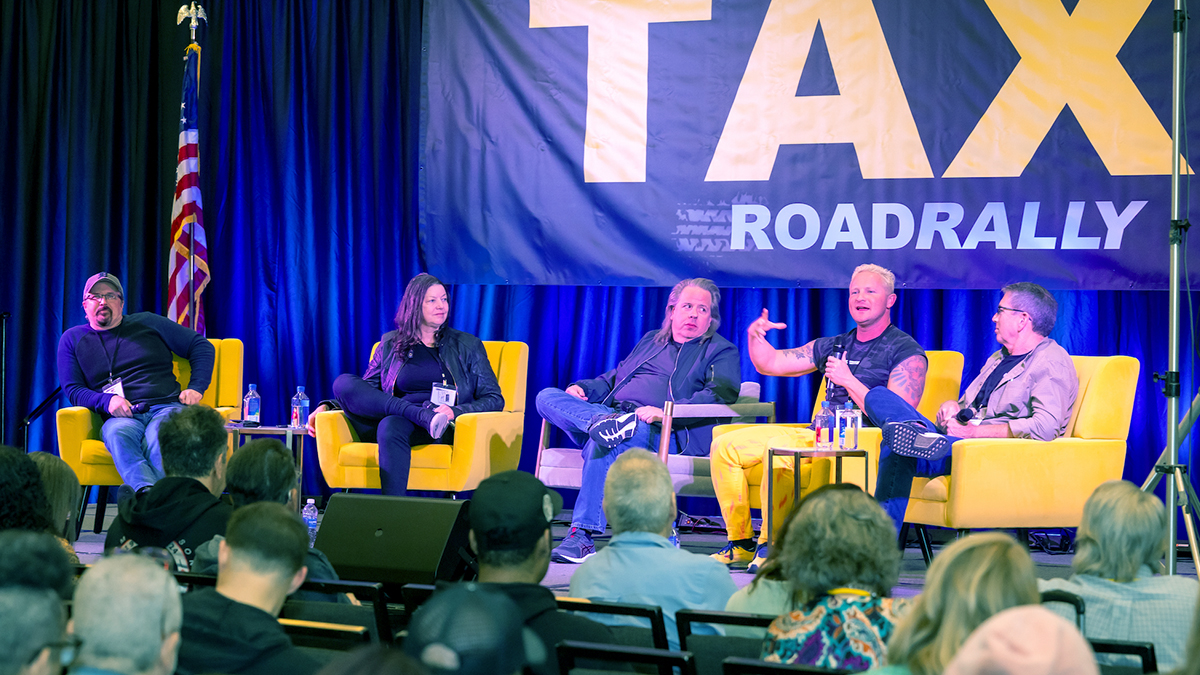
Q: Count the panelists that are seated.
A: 5